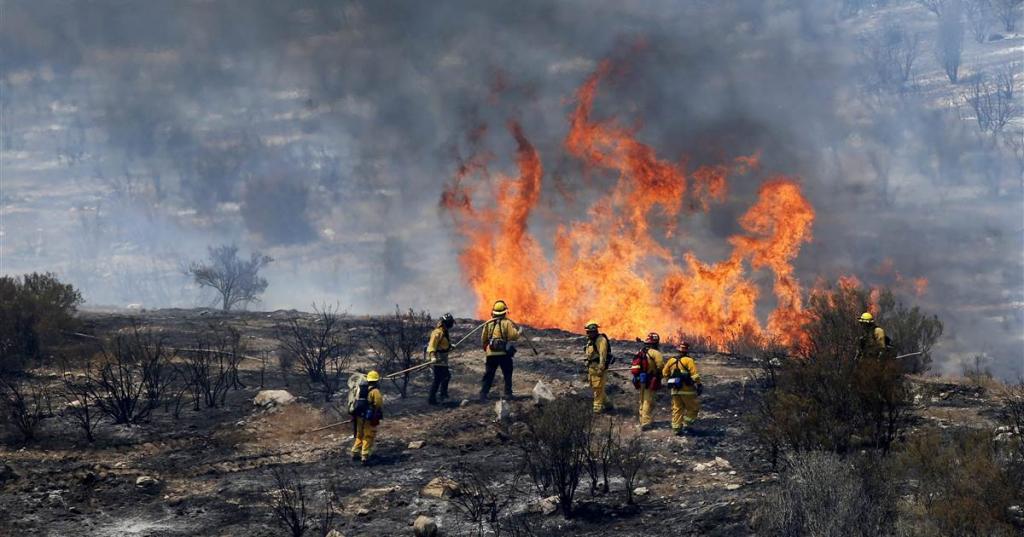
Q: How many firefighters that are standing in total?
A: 7